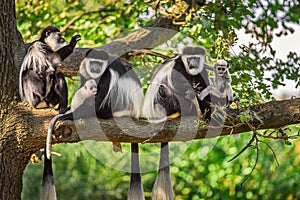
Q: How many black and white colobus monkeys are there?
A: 5